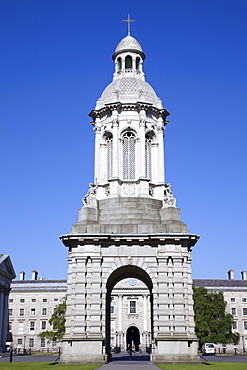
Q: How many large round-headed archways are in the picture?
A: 1